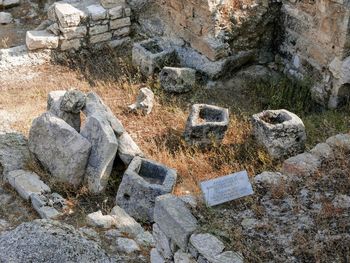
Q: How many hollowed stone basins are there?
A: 4